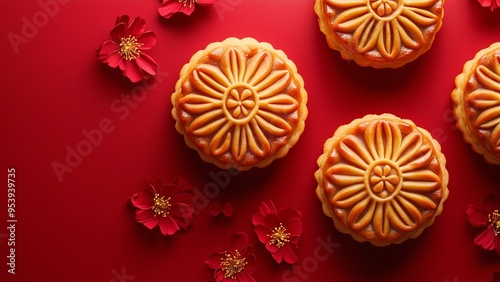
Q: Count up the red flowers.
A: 7